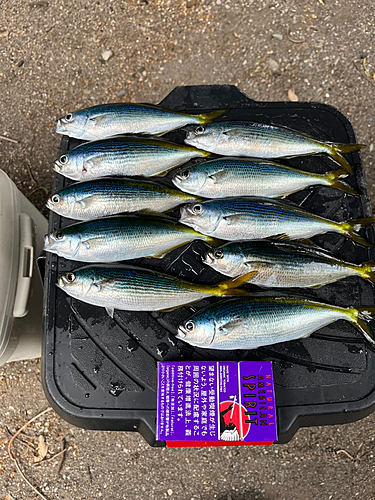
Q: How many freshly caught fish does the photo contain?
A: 10